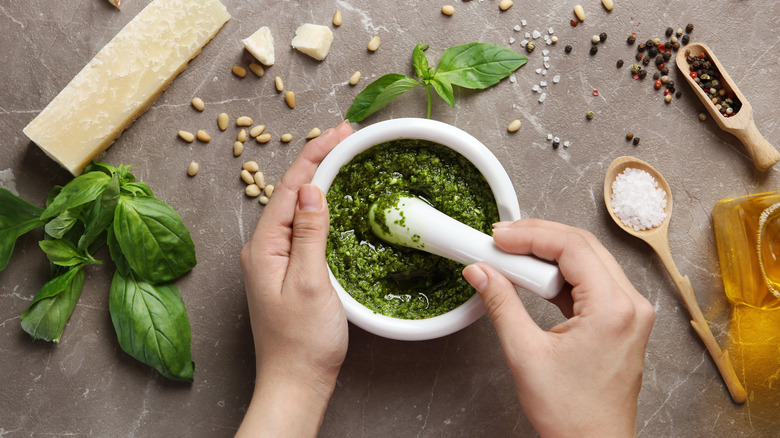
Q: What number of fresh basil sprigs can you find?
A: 2